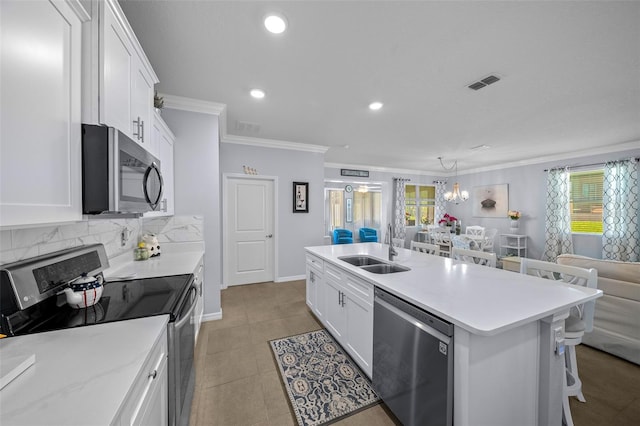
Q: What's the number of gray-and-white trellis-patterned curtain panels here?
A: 4